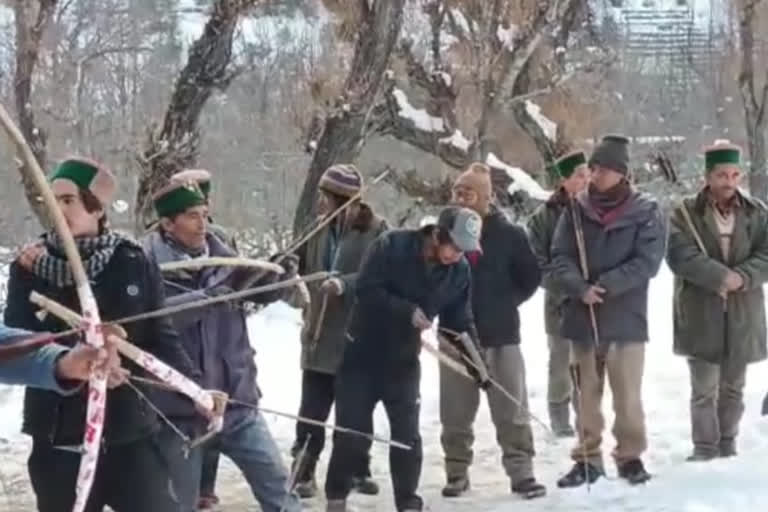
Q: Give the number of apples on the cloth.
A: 0